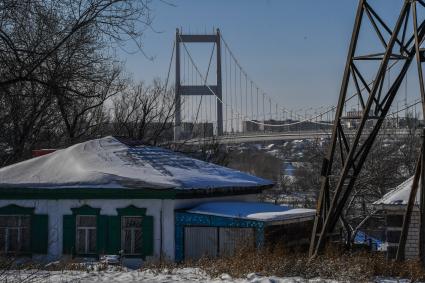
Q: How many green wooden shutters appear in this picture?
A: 5